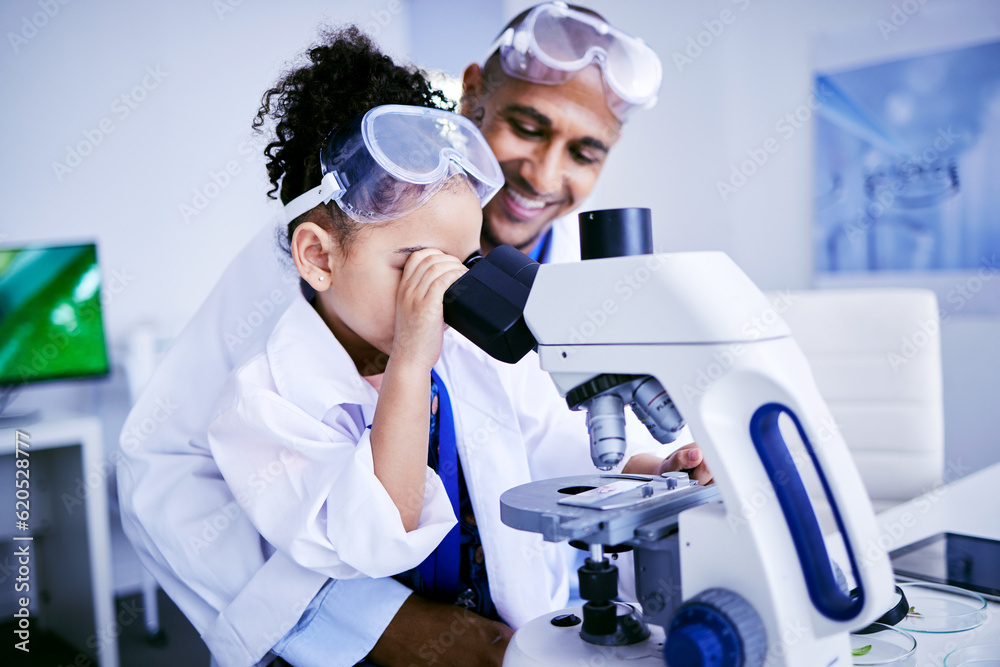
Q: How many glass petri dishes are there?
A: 3